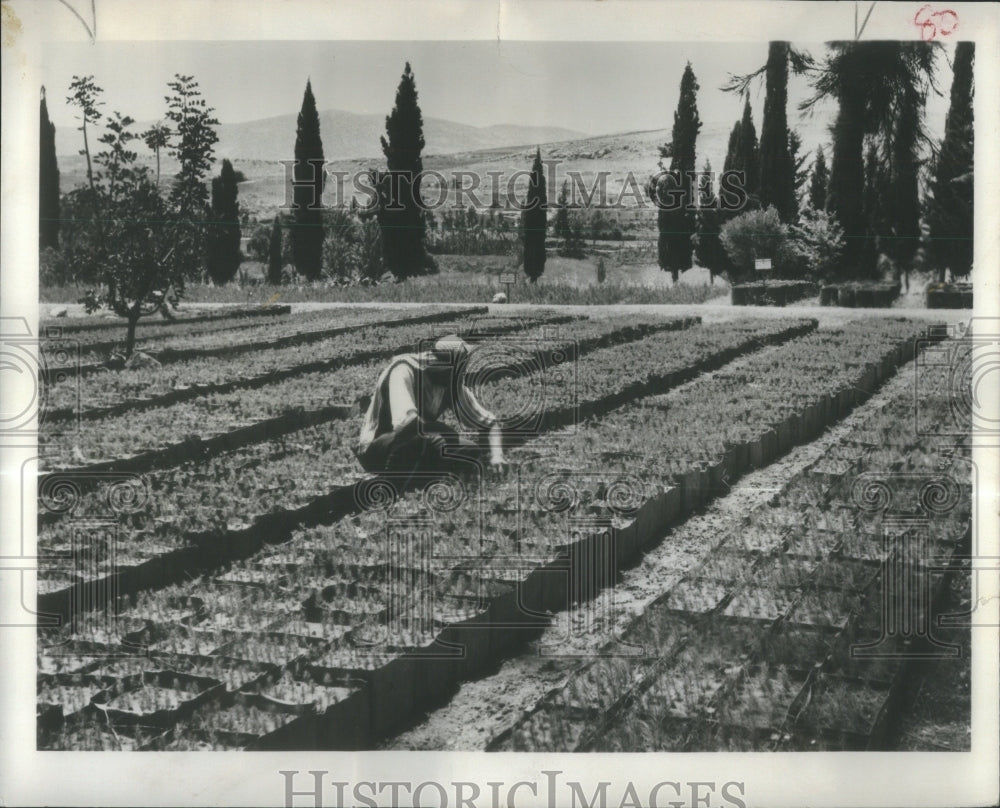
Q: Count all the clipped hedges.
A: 3